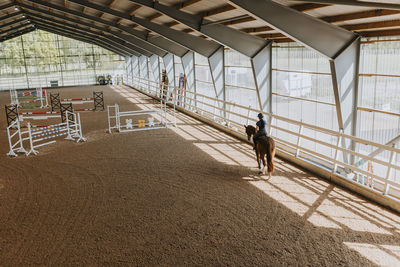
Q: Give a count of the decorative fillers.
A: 3